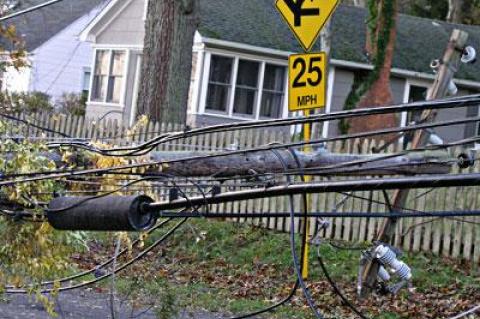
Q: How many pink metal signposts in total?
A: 0